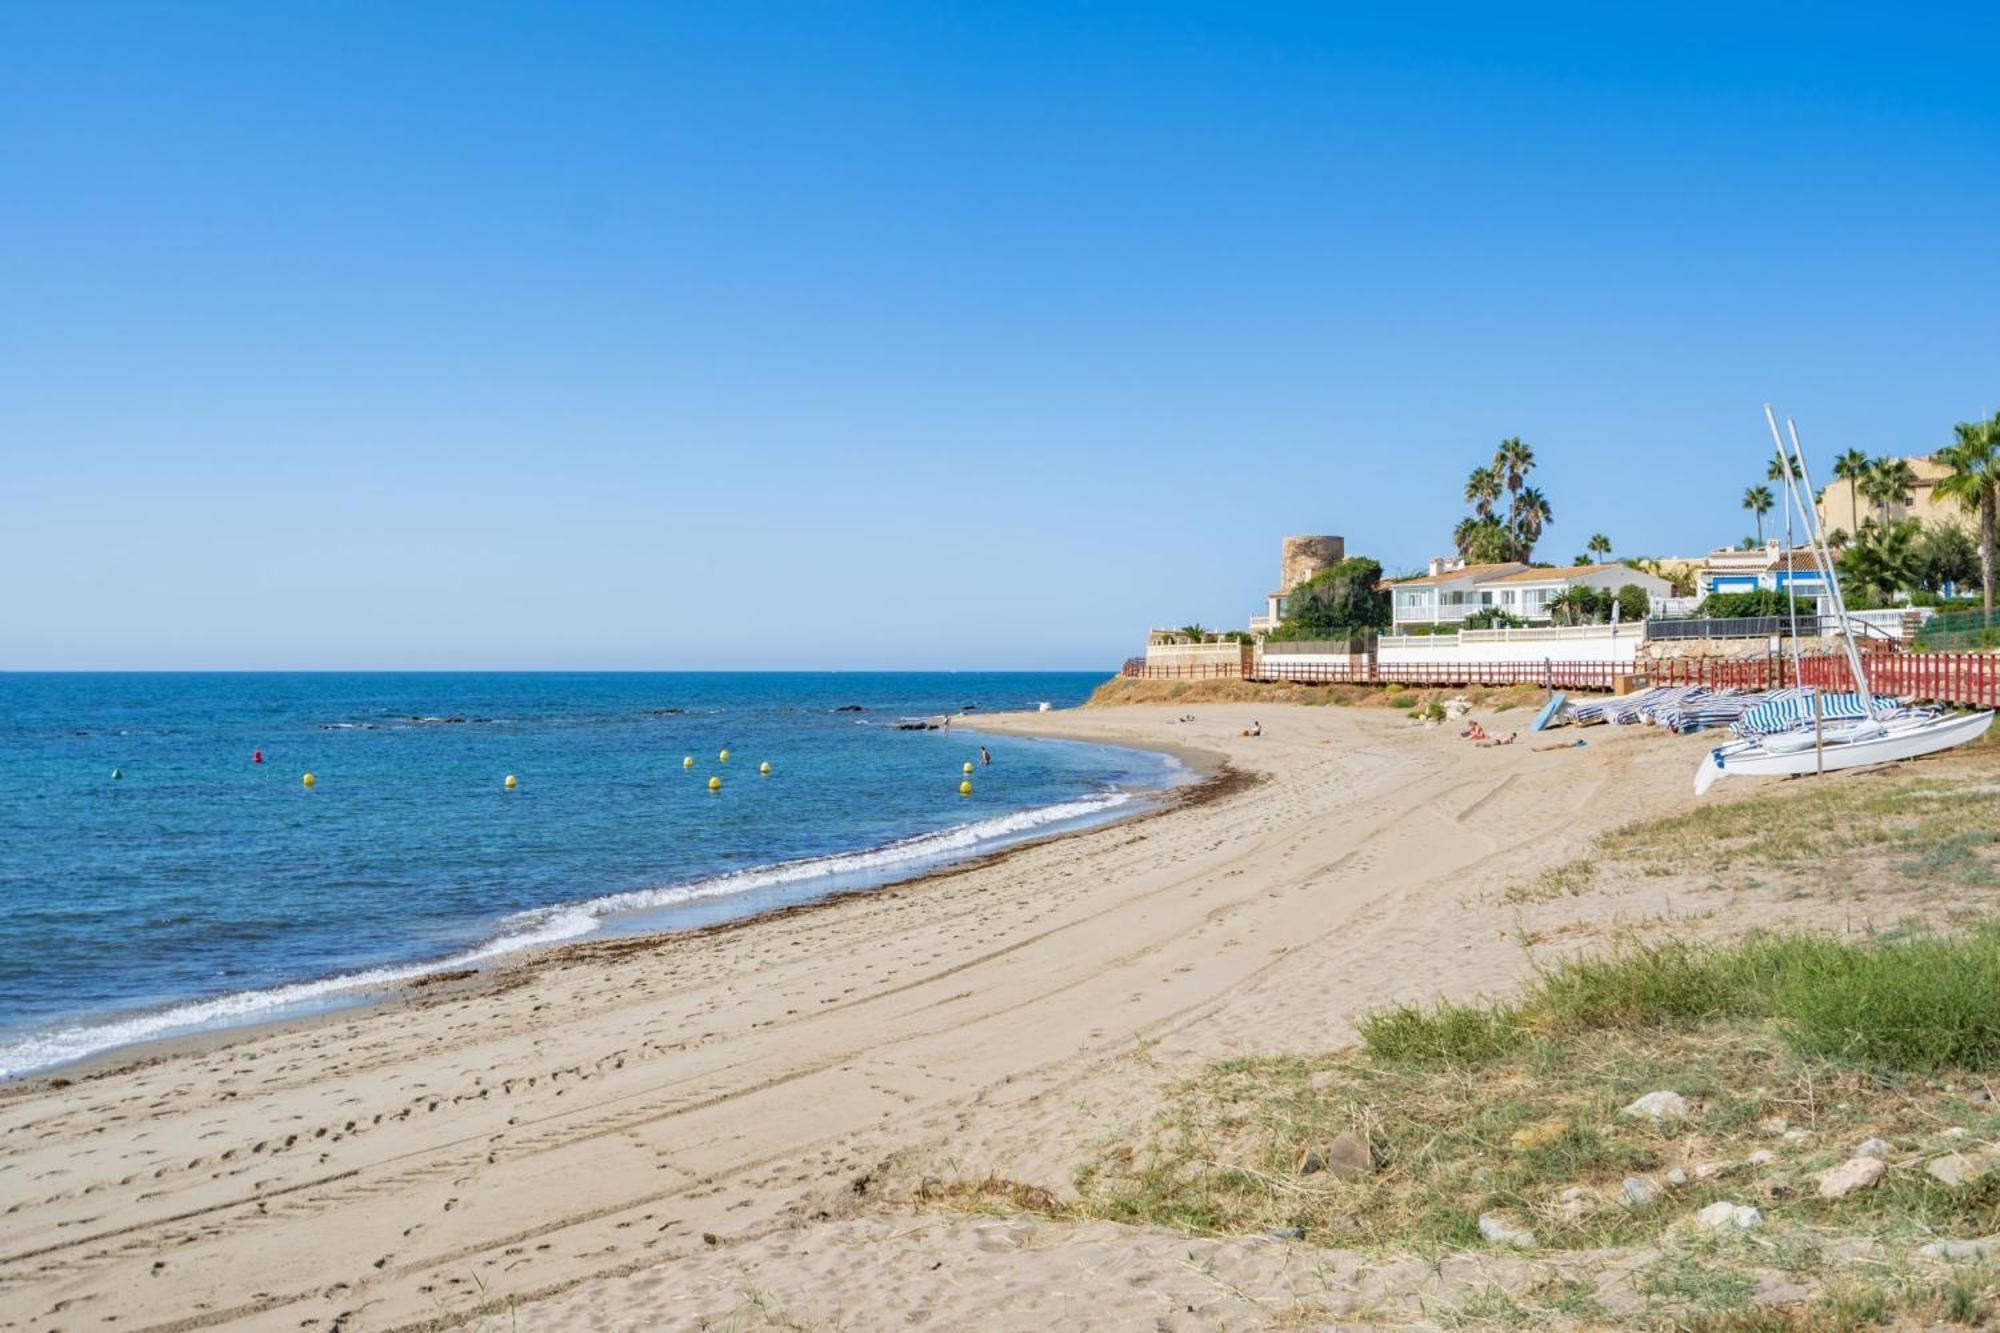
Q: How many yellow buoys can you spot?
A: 8